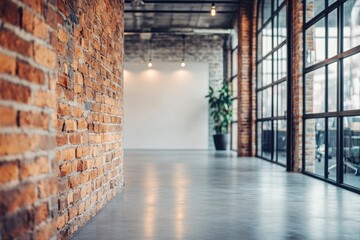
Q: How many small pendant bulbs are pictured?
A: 3